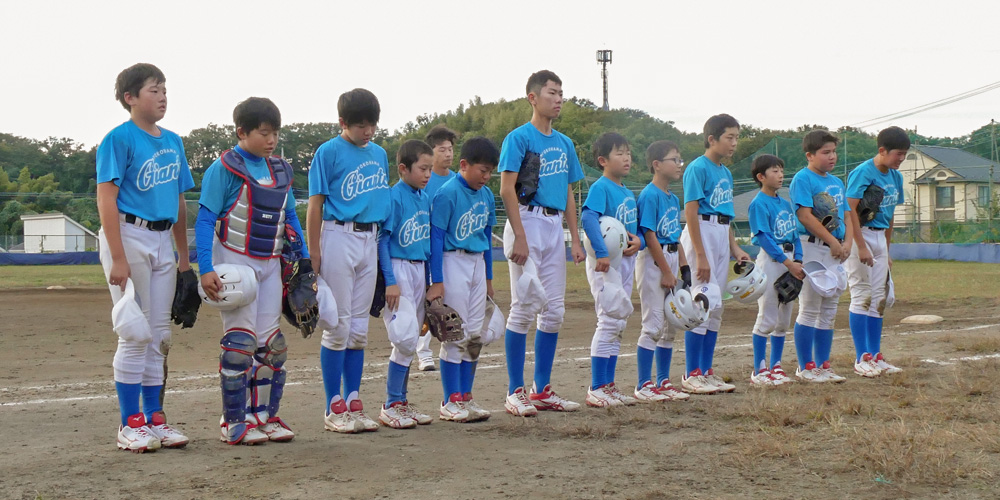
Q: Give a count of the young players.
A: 13